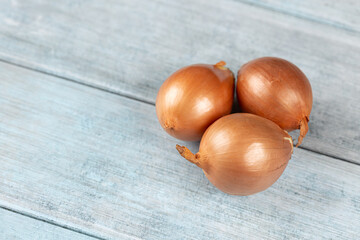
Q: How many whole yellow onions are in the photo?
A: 3